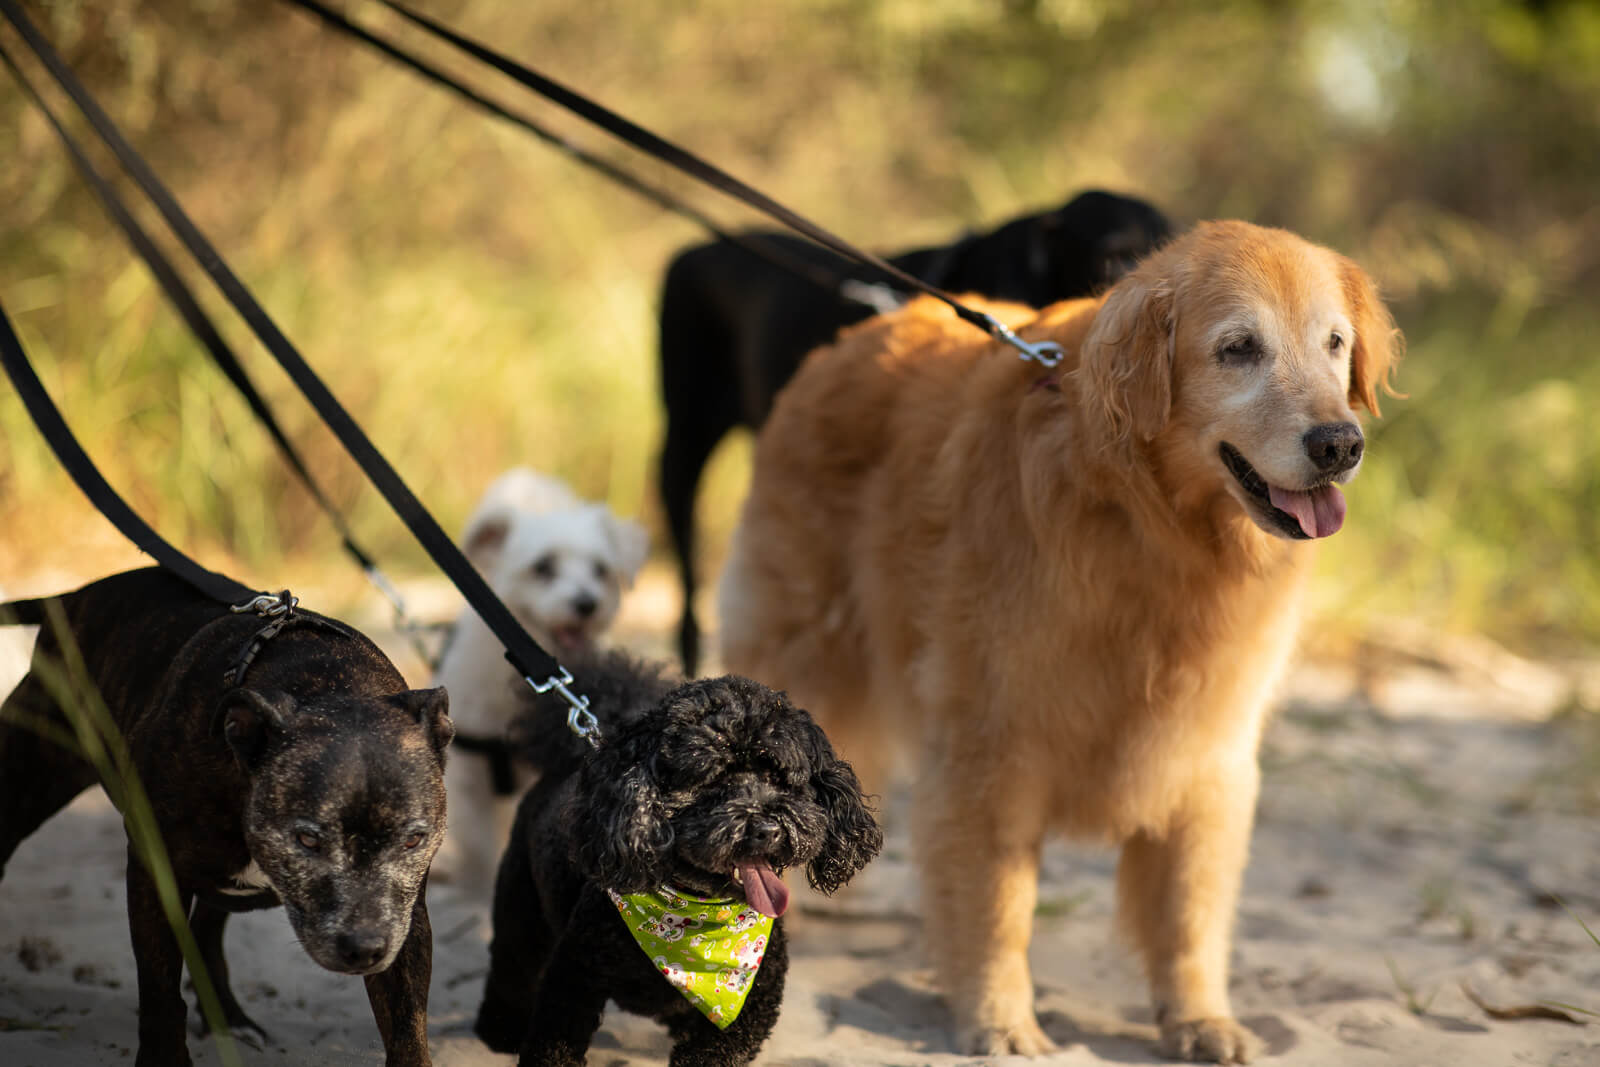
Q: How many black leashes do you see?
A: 5